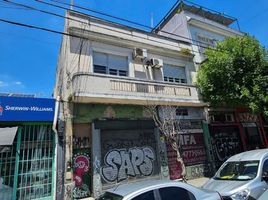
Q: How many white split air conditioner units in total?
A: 2